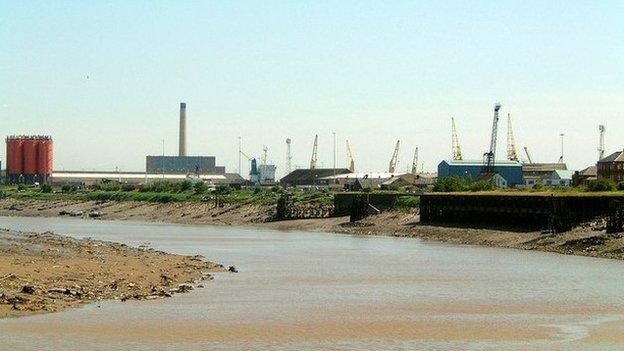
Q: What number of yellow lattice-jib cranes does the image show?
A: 6